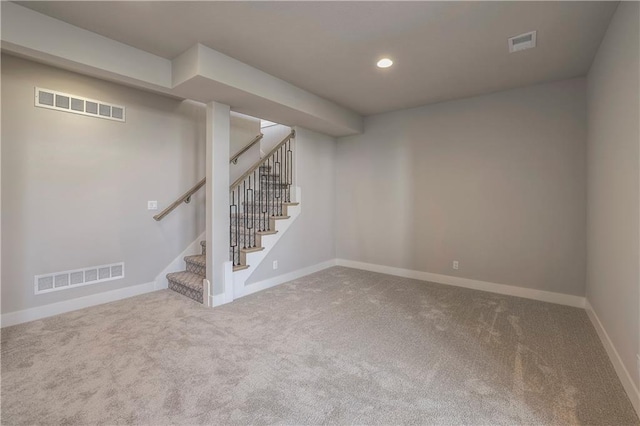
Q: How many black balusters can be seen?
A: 13